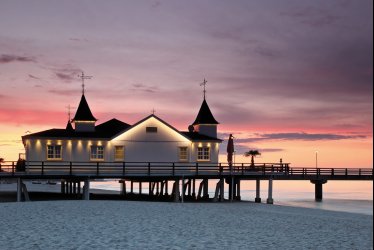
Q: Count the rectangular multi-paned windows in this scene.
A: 5